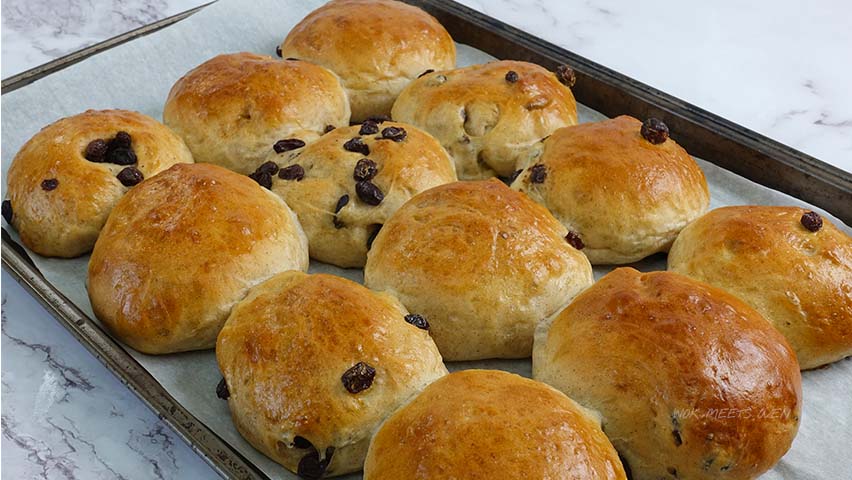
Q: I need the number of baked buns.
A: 12